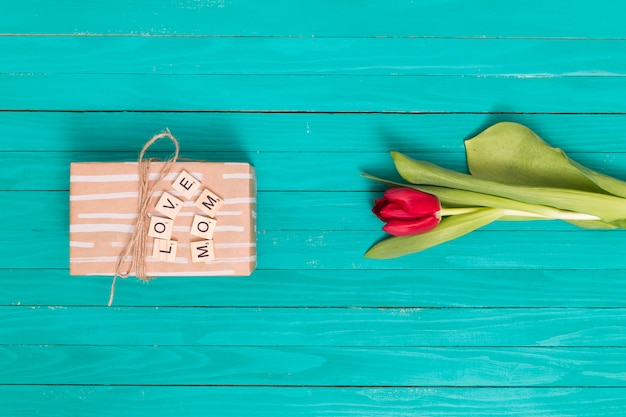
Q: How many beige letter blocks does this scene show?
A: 7